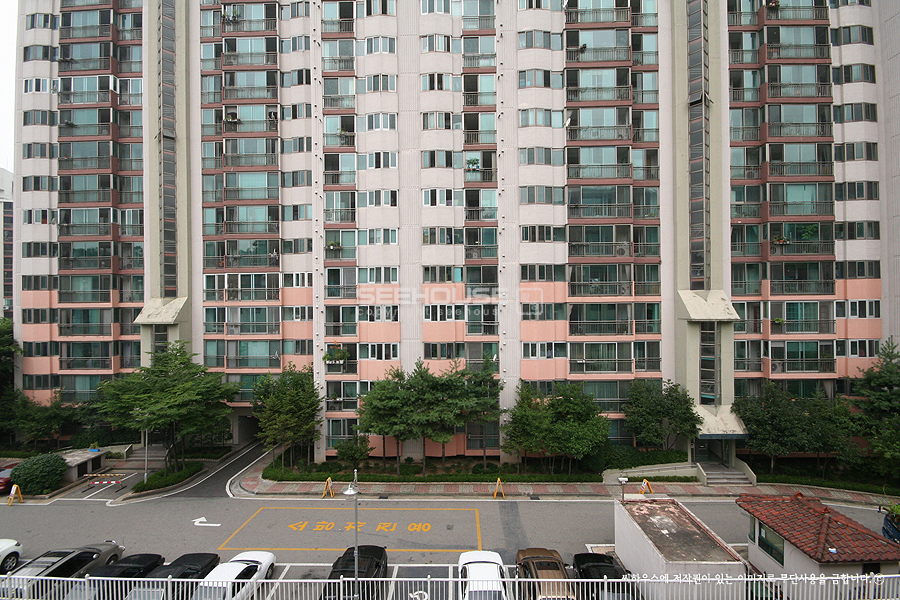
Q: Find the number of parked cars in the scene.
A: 10